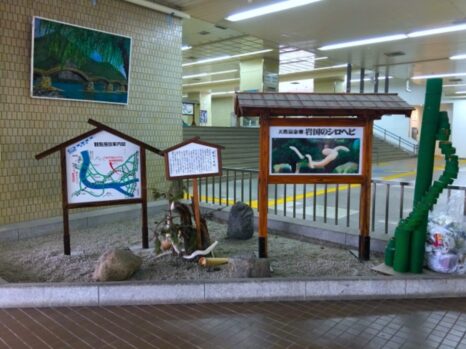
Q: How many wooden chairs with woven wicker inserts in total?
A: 0